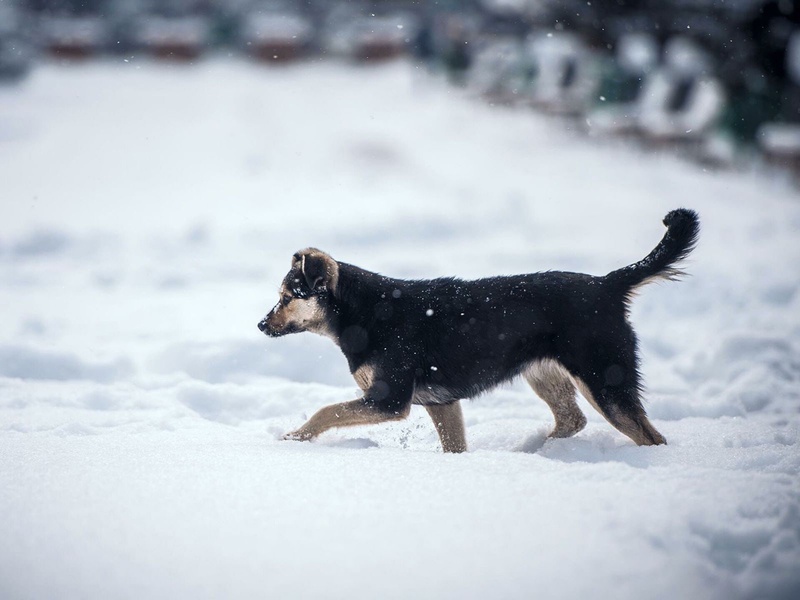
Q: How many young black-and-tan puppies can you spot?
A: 1